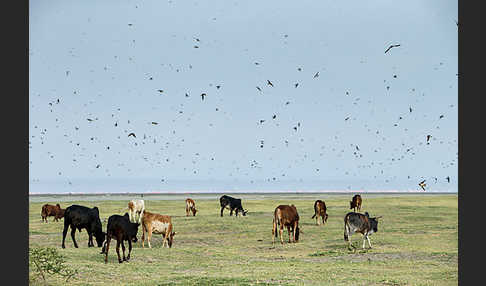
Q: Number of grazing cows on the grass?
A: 11